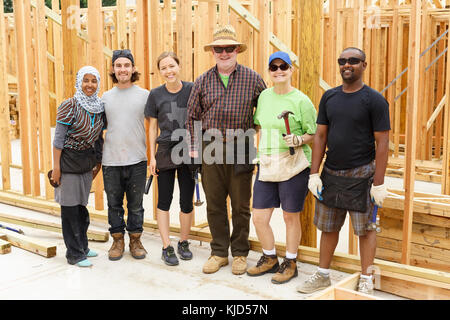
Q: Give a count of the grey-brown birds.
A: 0